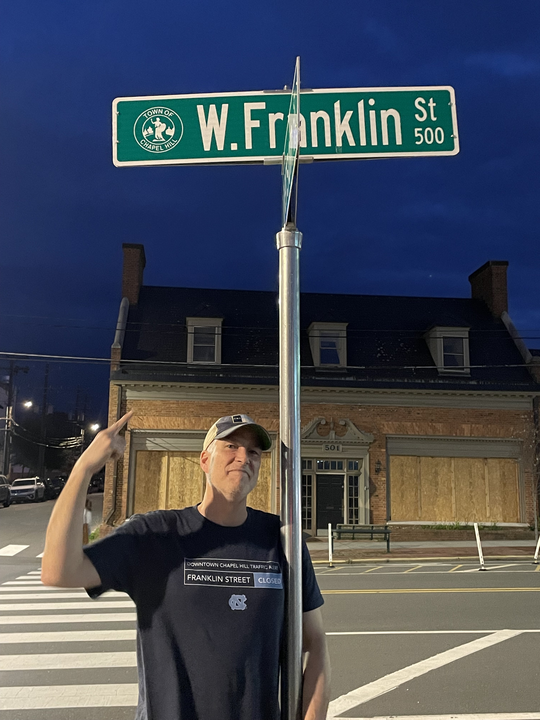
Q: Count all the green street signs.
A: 2